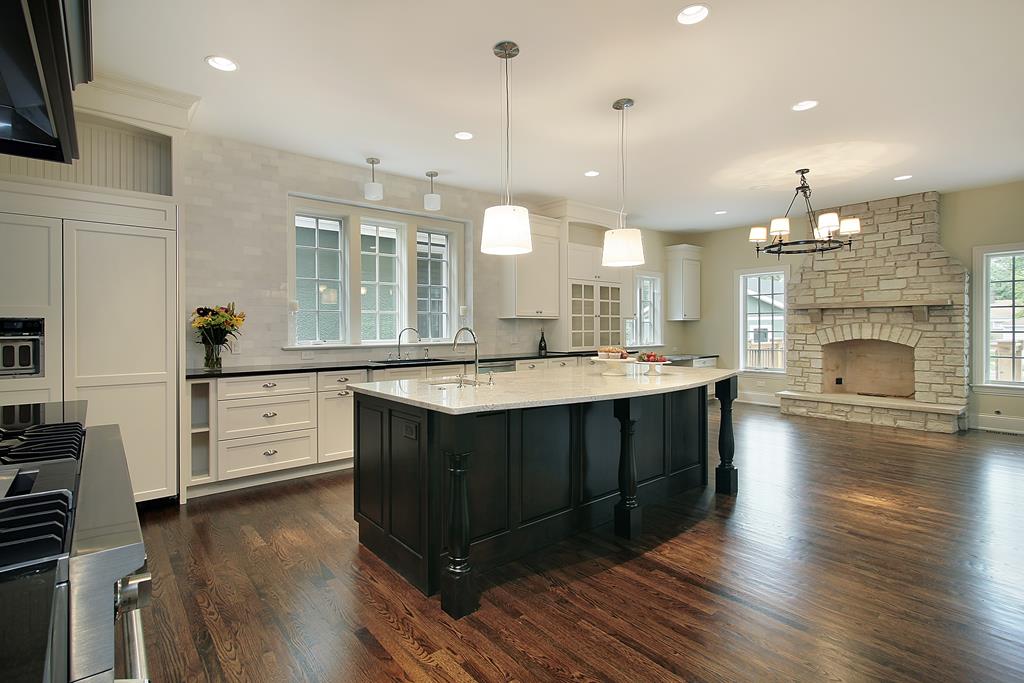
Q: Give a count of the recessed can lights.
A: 7